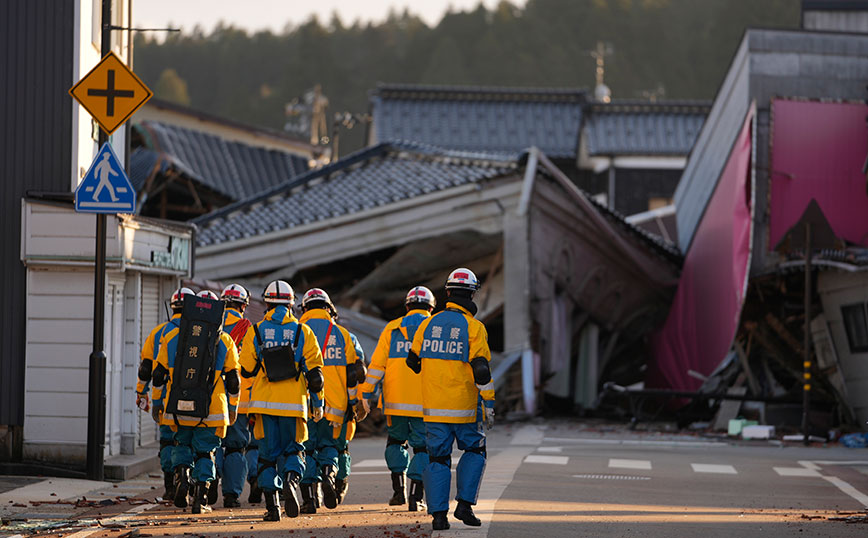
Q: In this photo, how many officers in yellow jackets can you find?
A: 8